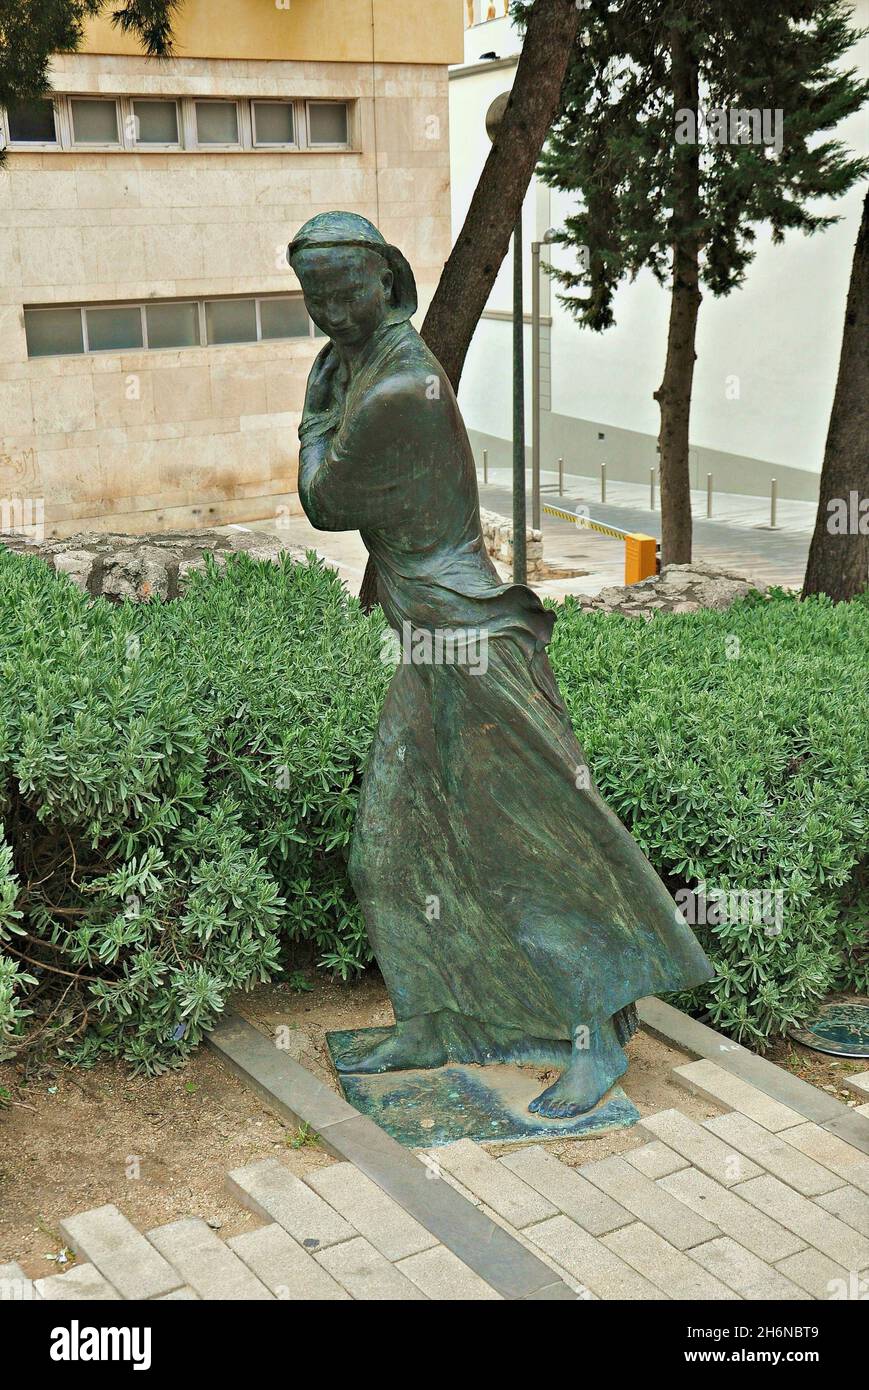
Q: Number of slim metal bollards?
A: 6